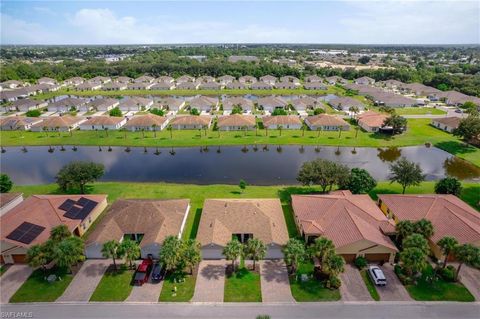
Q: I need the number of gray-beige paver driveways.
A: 8